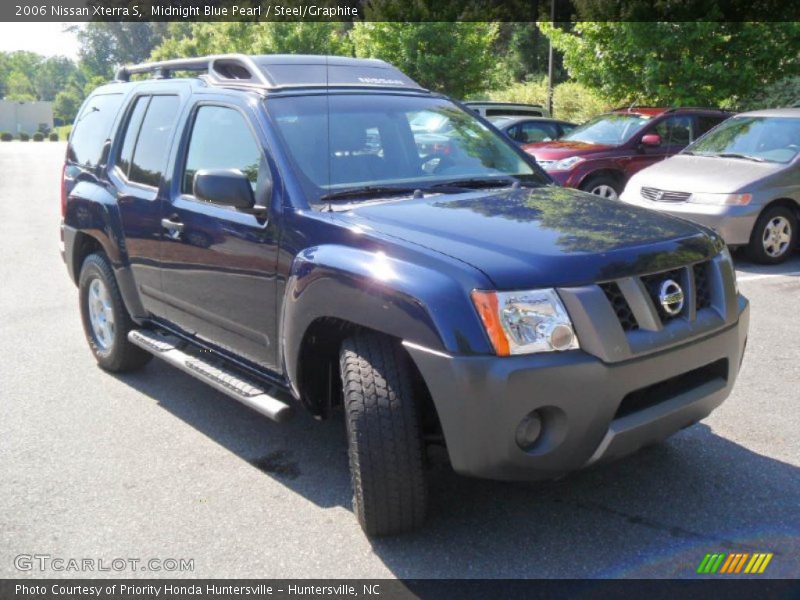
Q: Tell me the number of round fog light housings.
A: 1